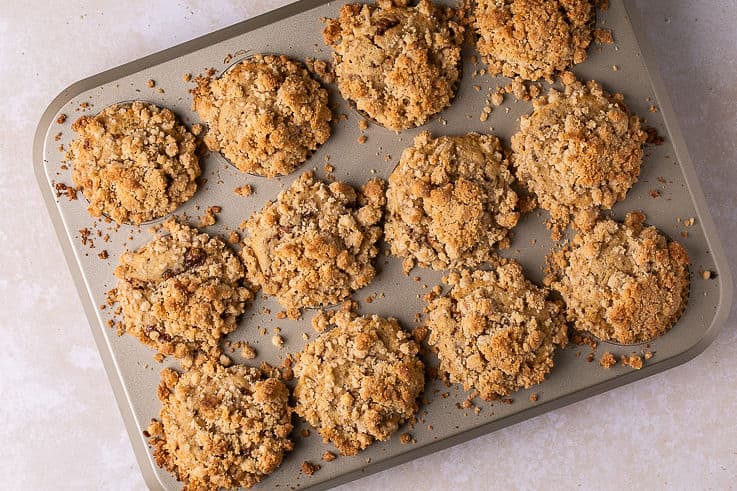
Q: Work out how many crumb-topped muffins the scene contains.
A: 12